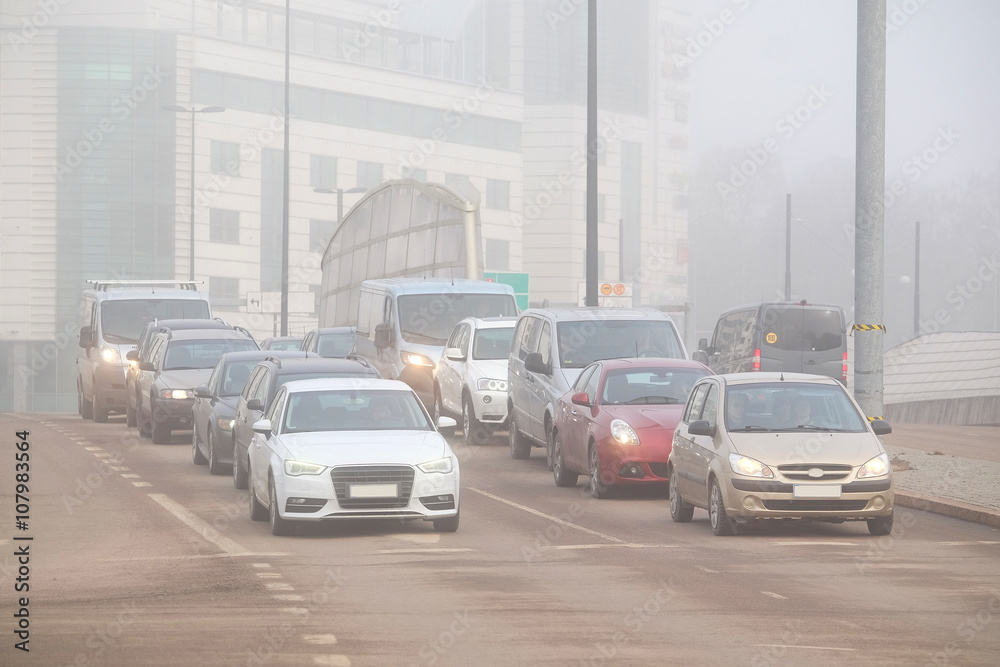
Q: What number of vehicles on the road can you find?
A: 14